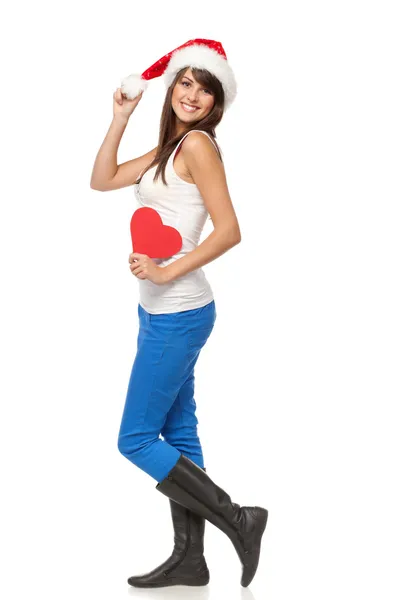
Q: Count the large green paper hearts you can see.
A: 0